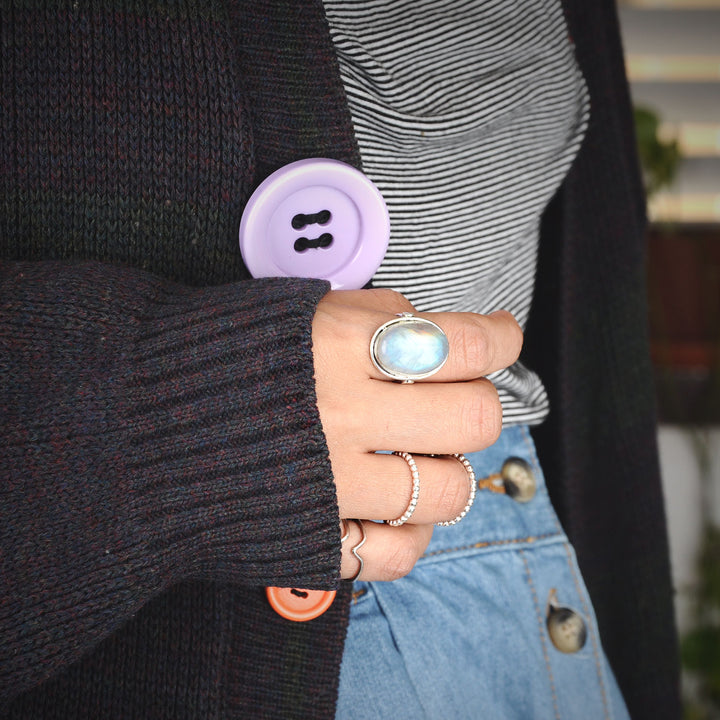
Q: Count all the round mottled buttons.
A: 2